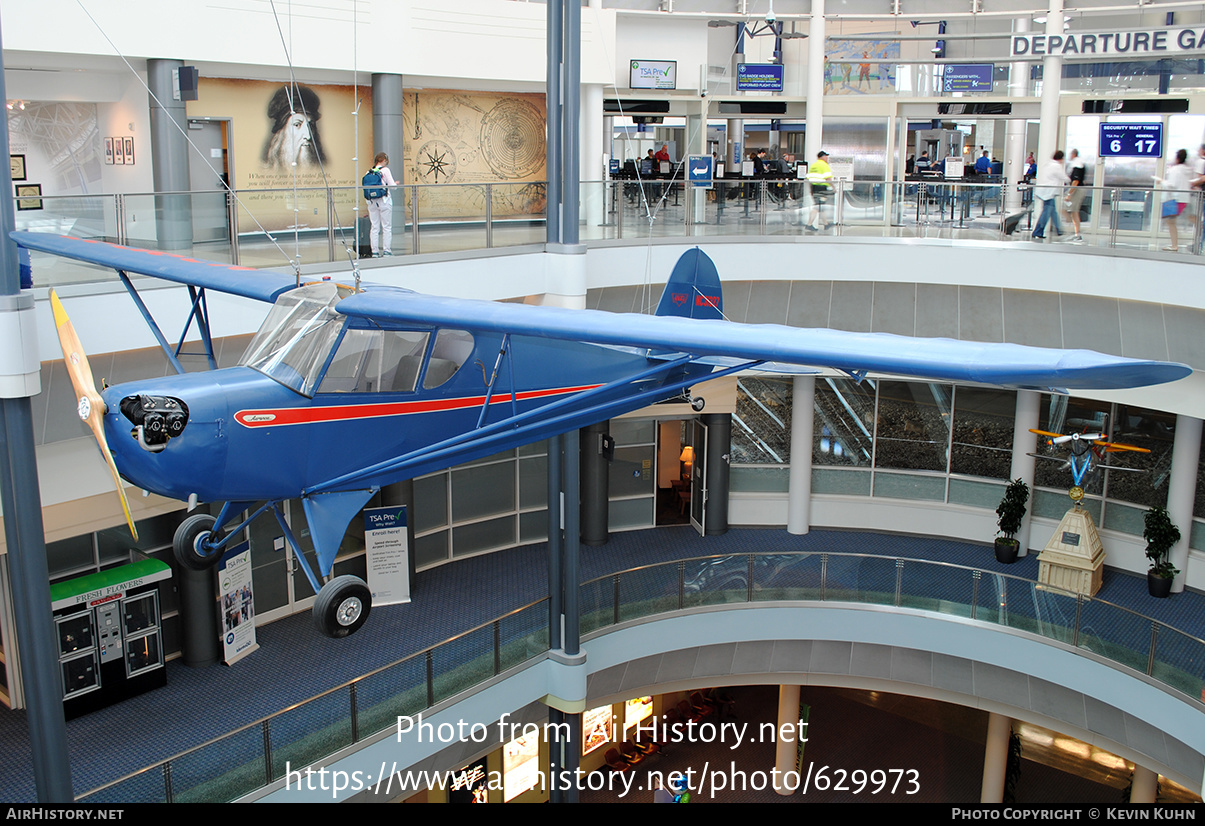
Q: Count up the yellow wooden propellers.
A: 1